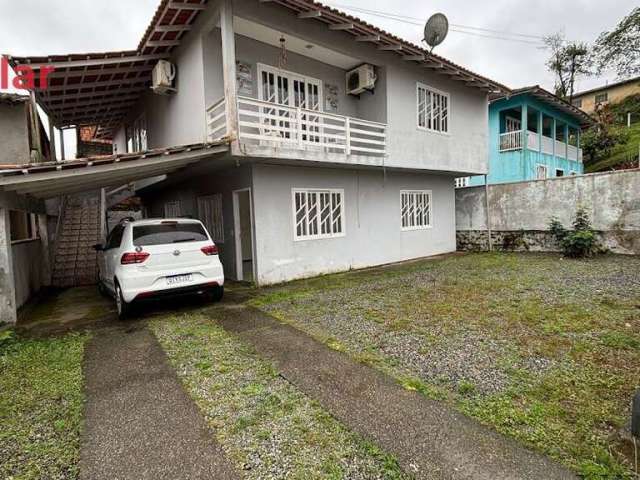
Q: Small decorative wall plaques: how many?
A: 4